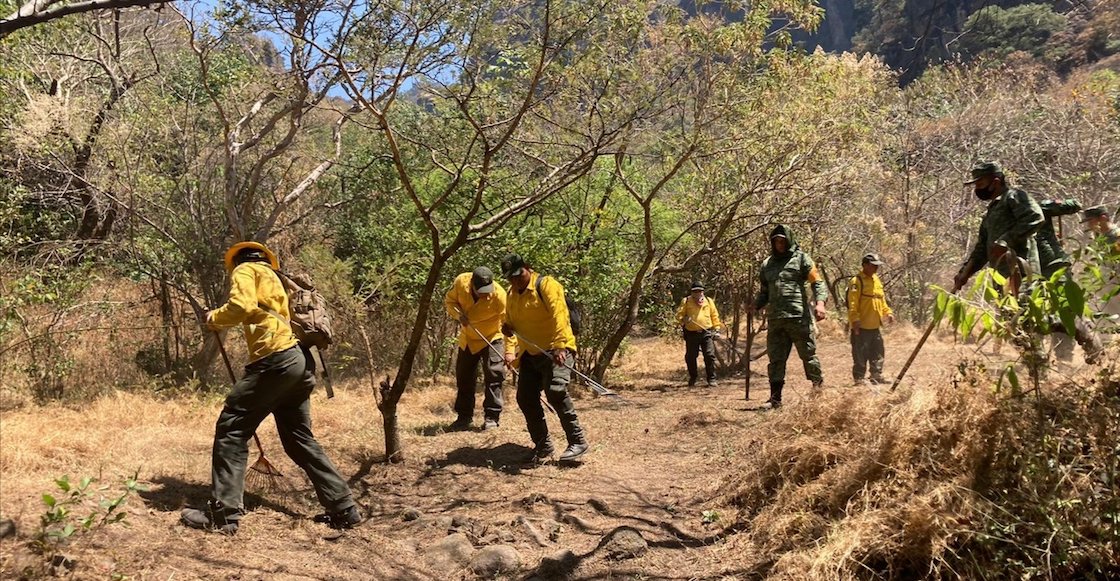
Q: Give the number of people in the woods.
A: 9